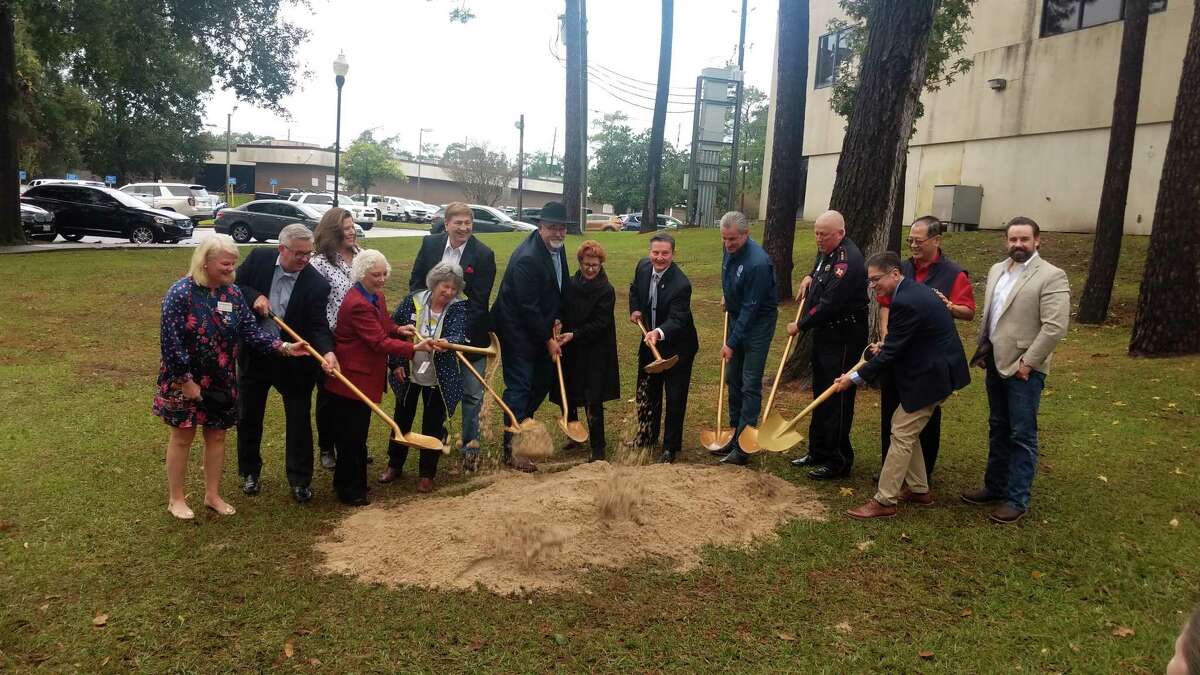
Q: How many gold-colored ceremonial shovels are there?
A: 8